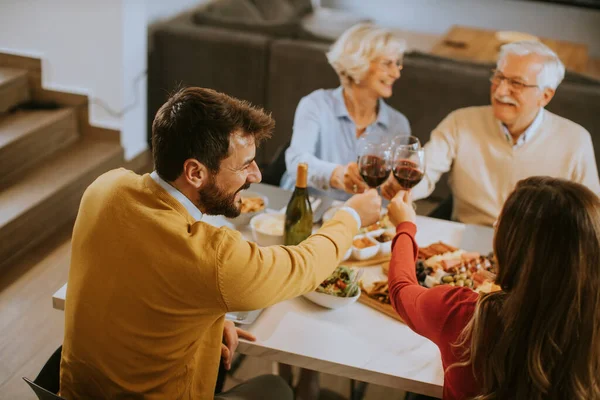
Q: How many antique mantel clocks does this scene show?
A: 0